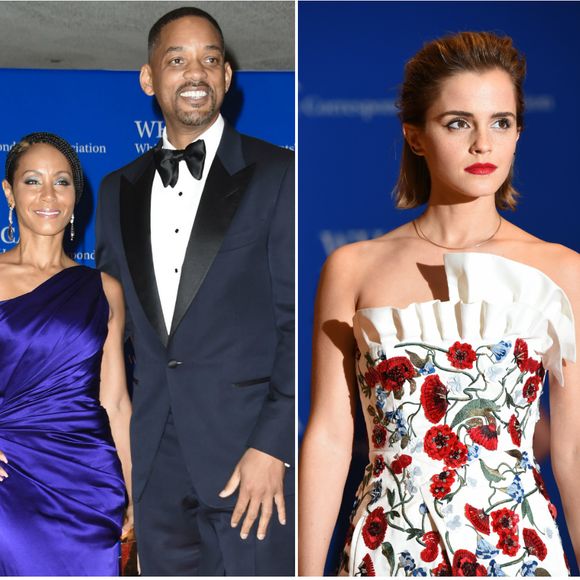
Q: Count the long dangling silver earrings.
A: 2